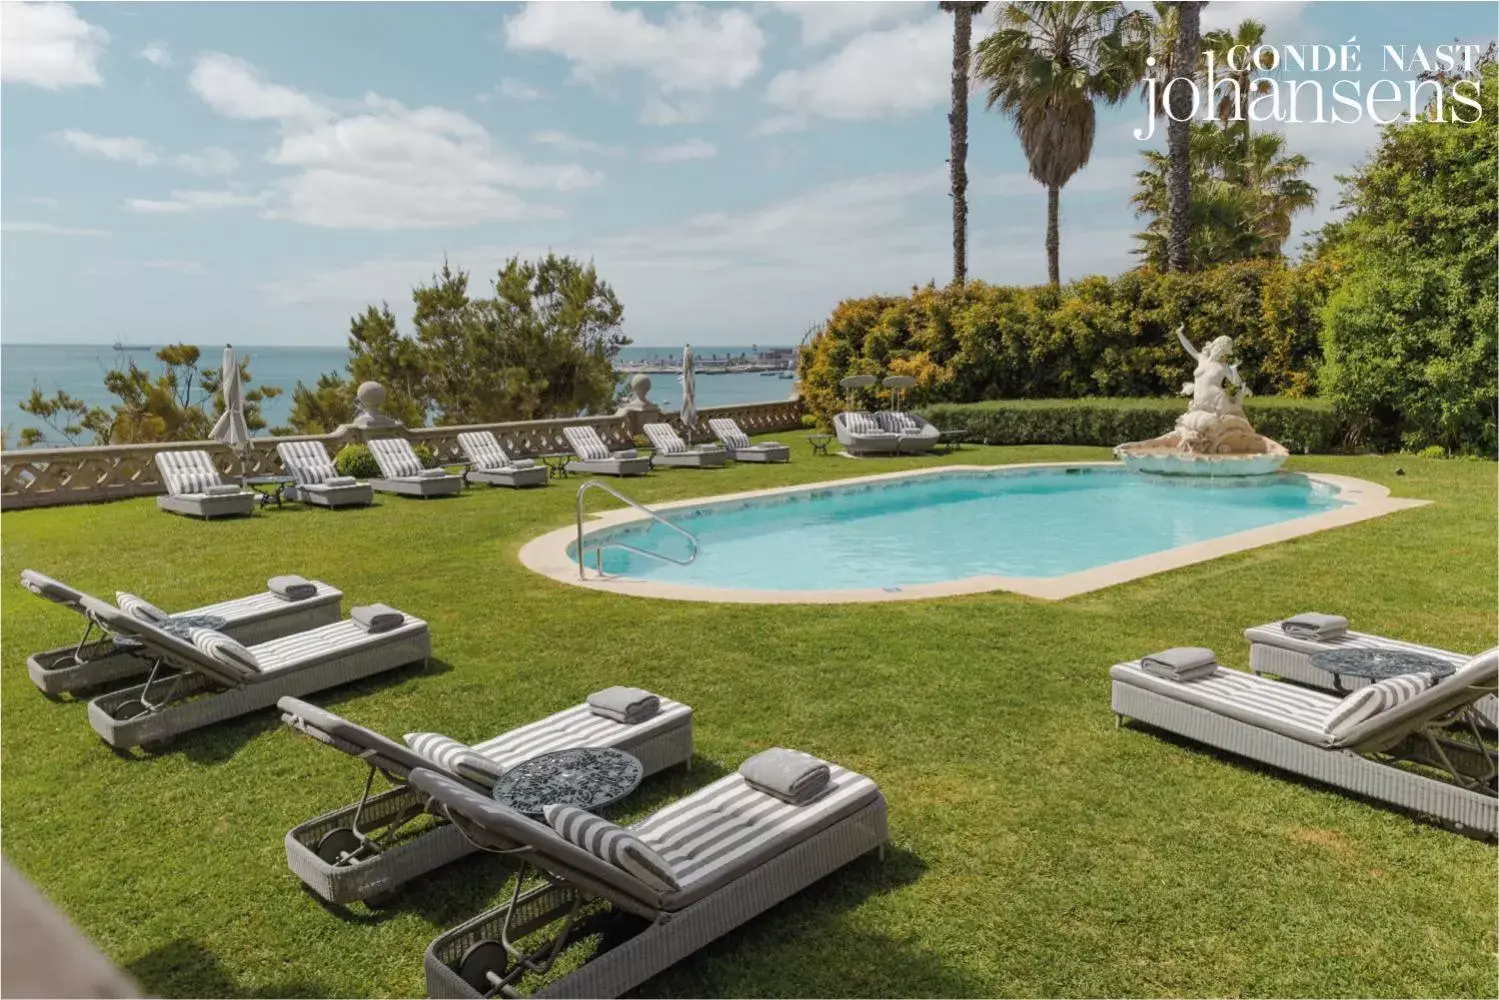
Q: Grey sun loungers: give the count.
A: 13